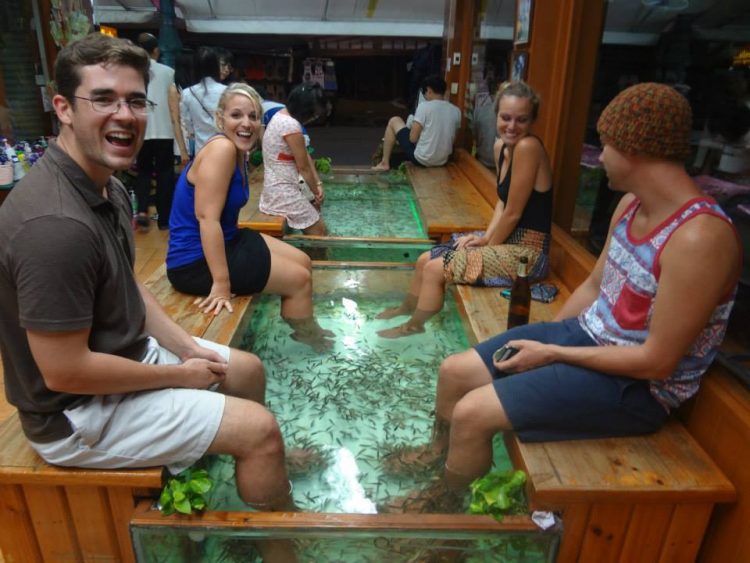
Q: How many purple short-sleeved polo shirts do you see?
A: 0